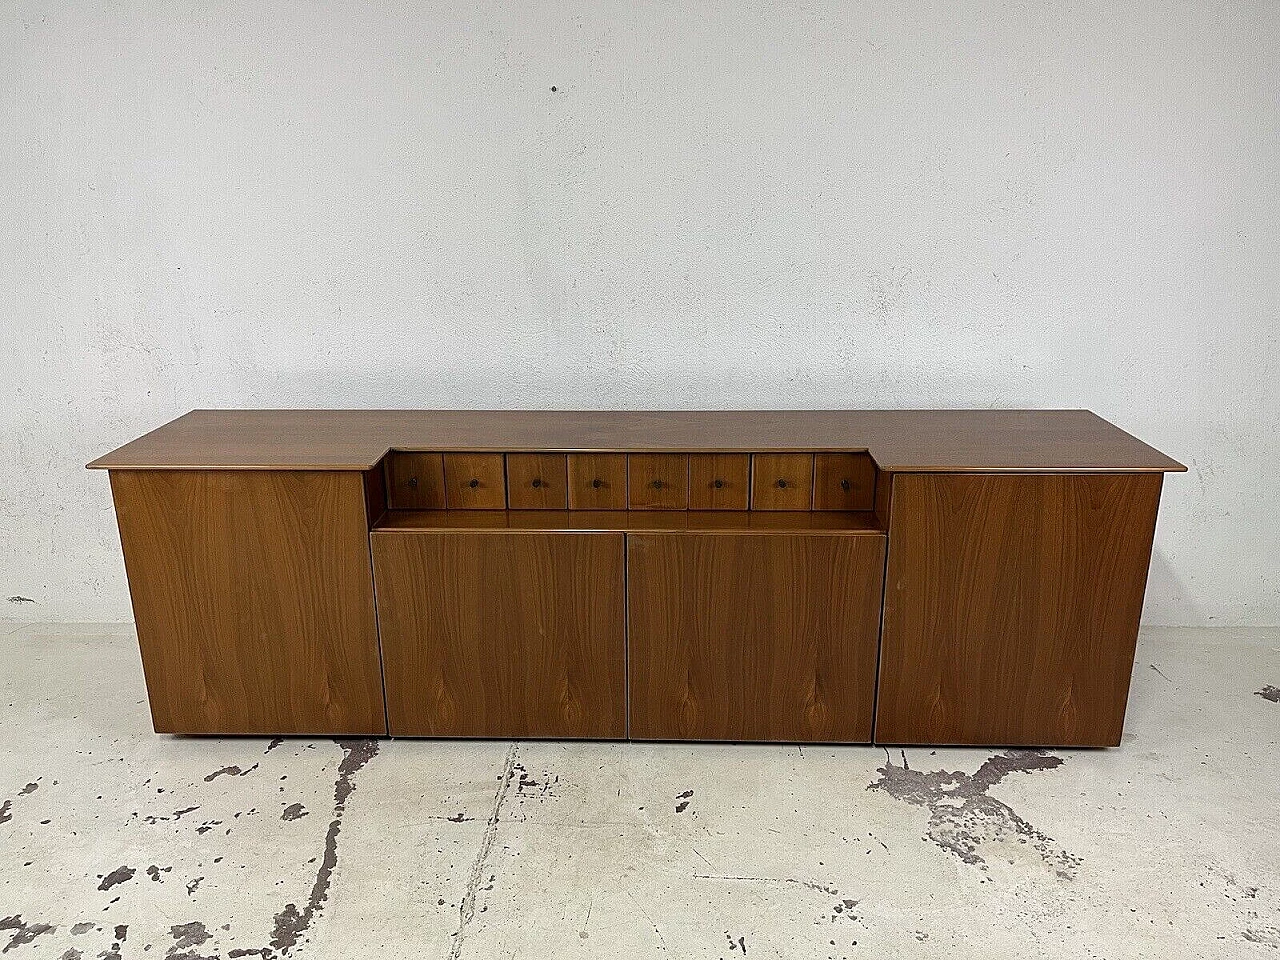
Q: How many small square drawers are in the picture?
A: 8